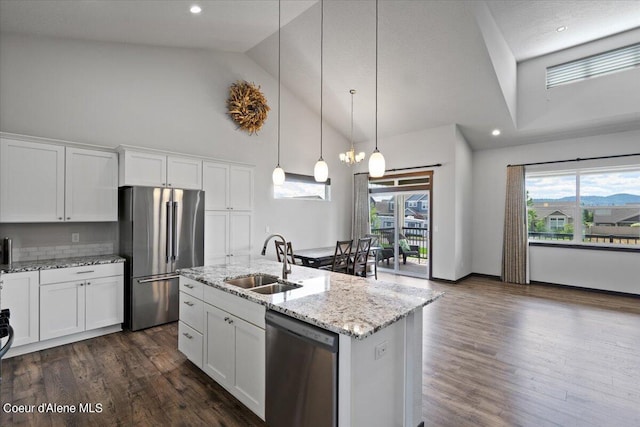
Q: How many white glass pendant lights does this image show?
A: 3